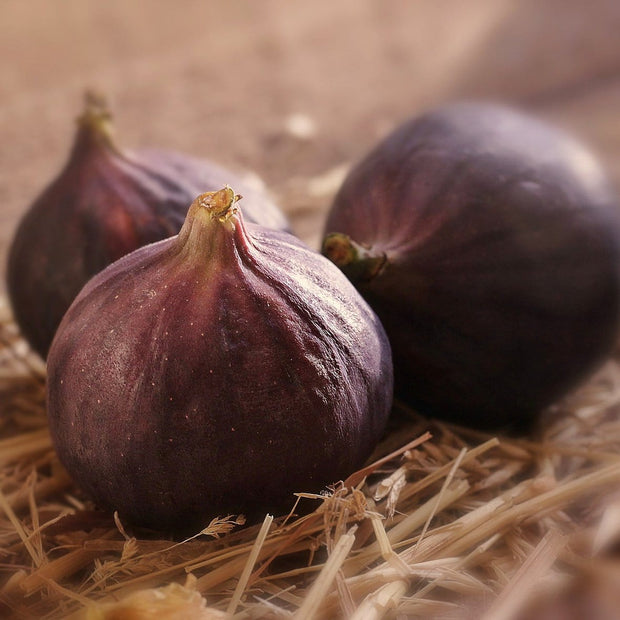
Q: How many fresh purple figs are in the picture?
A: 3